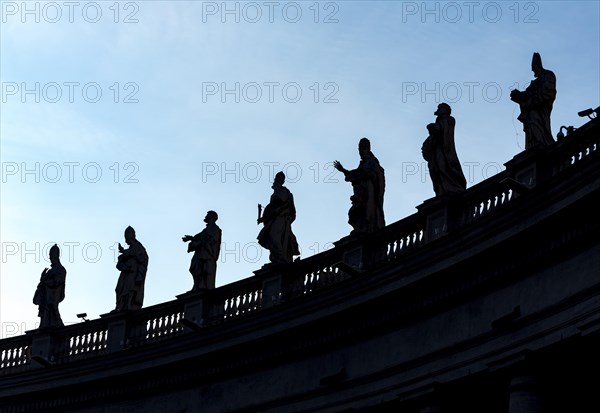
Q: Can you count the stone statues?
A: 7